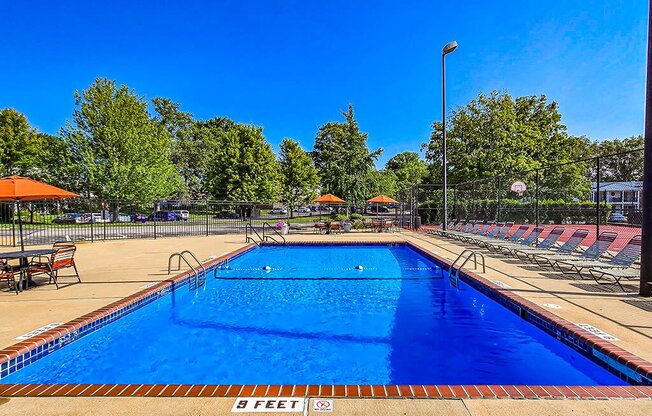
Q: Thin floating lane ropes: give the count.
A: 1